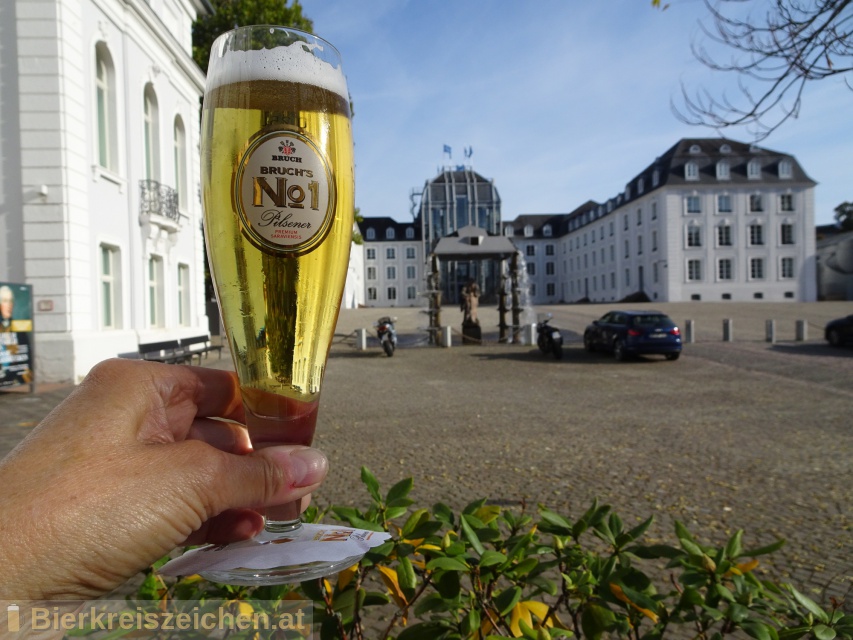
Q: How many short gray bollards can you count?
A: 7